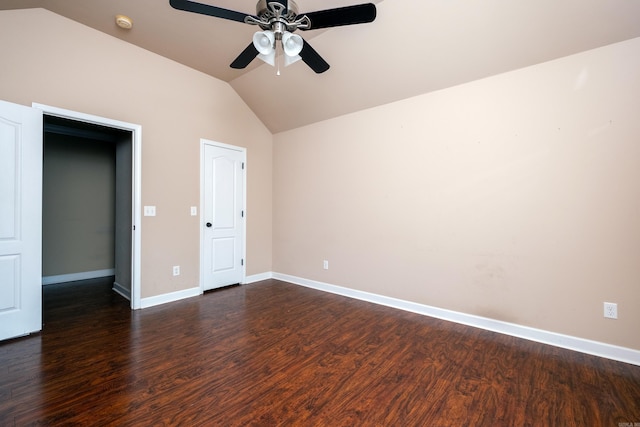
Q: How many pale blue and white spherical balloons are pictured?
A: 0